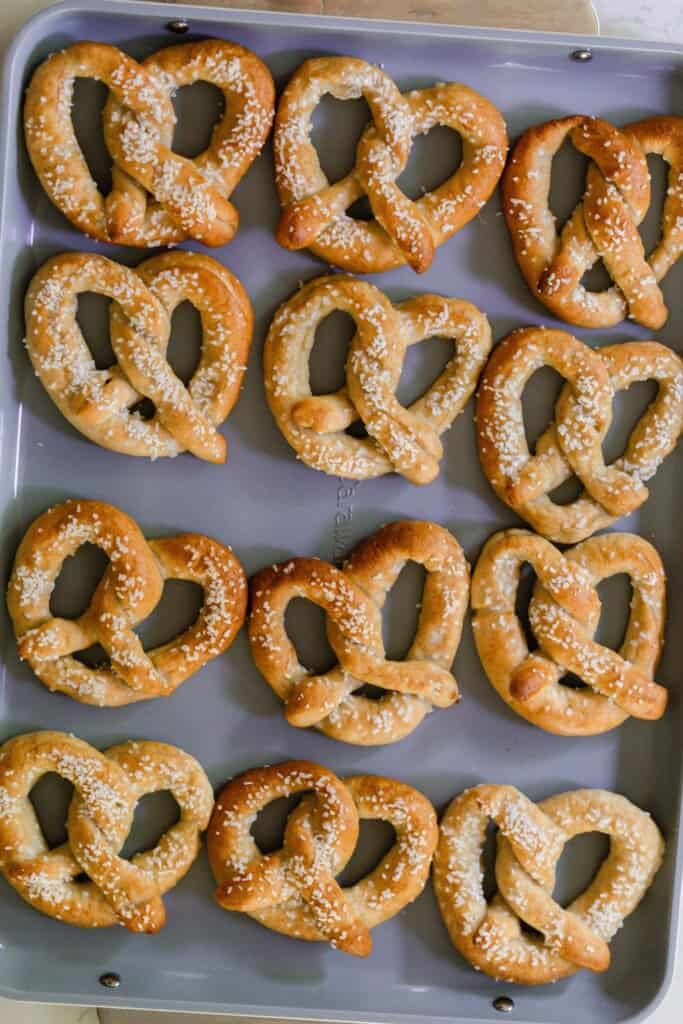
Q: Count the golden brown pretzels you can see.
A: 12